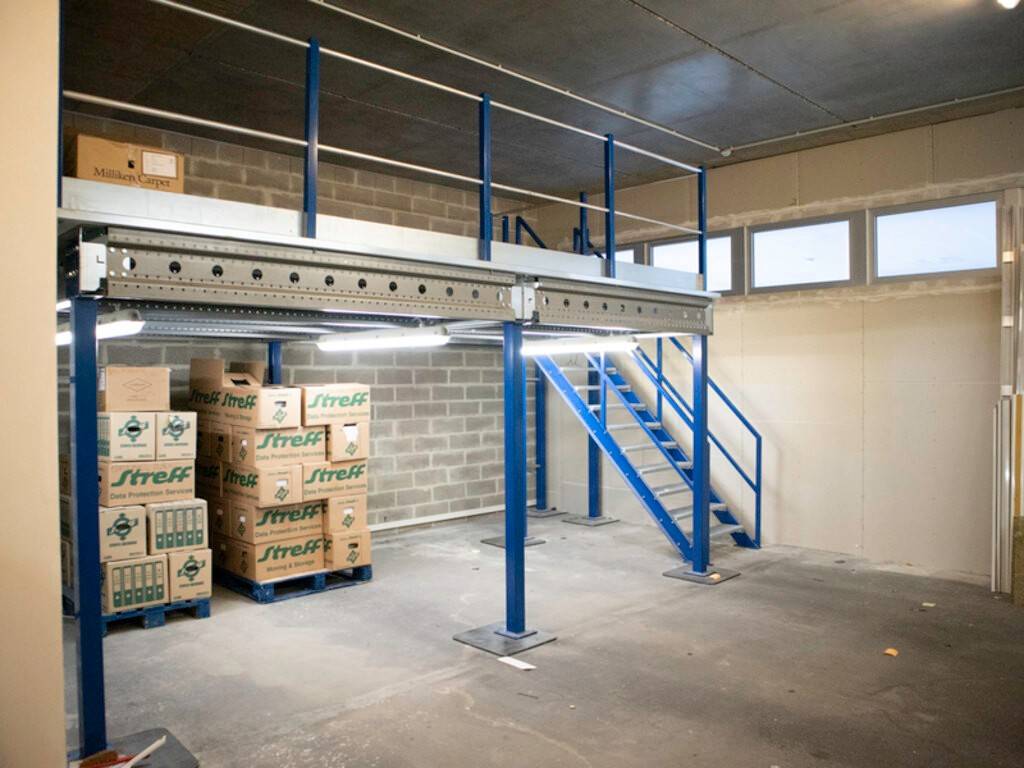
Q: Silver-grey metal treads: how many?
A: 9